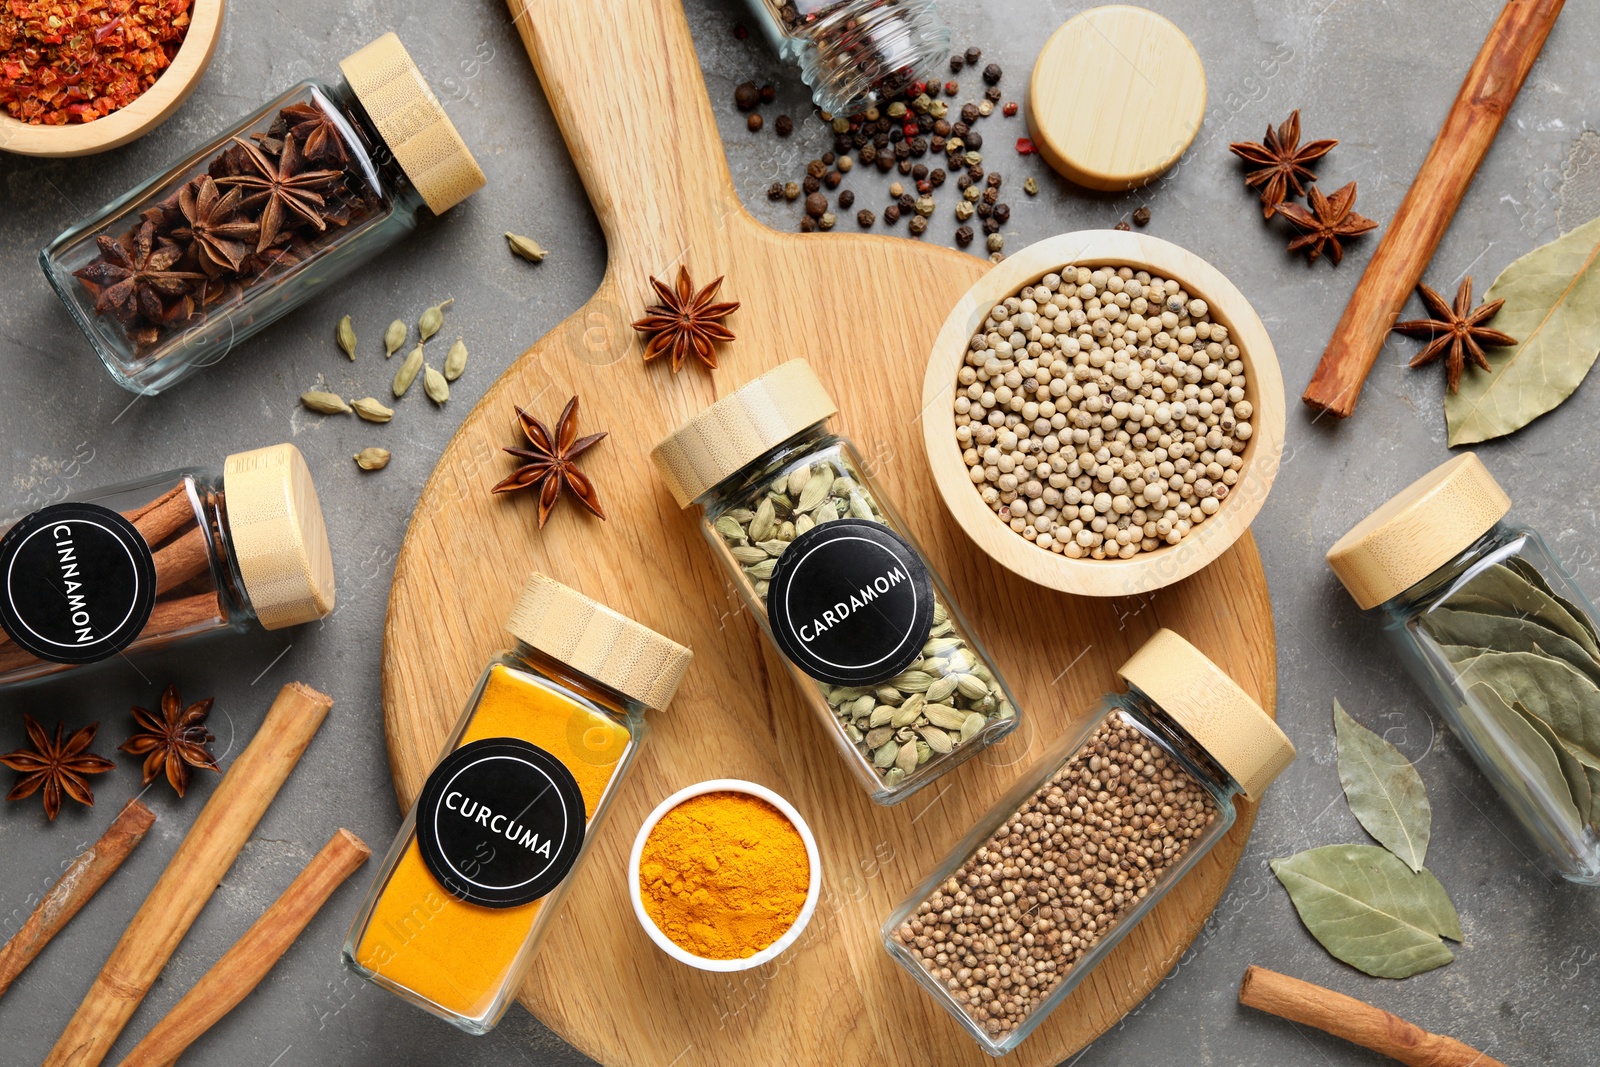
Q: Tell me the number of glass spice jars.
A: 7